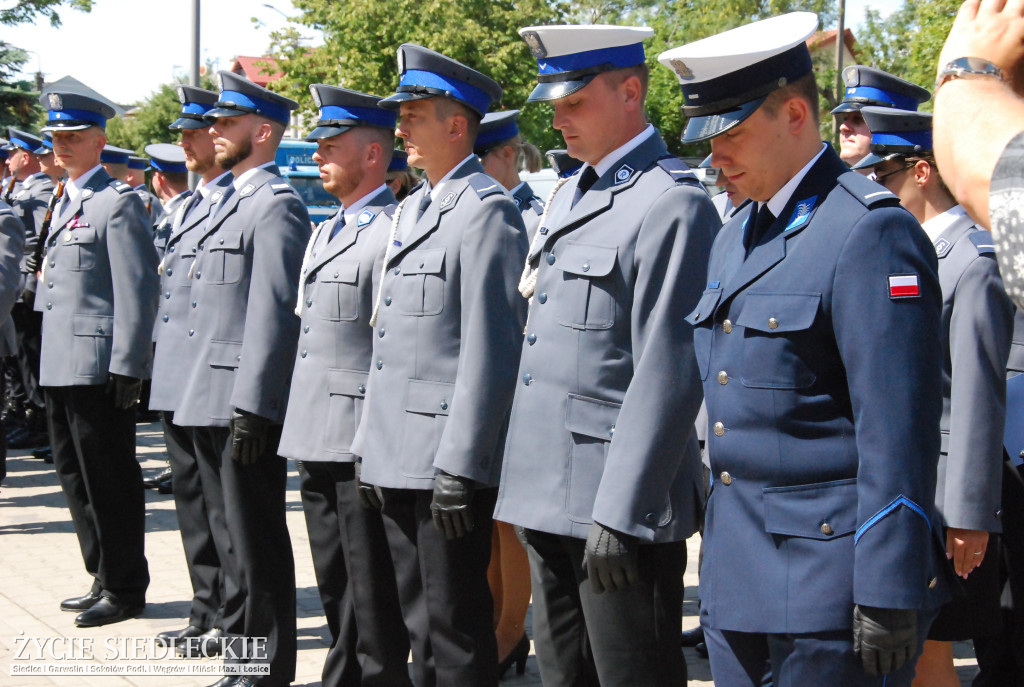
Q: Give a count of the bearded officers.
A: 3